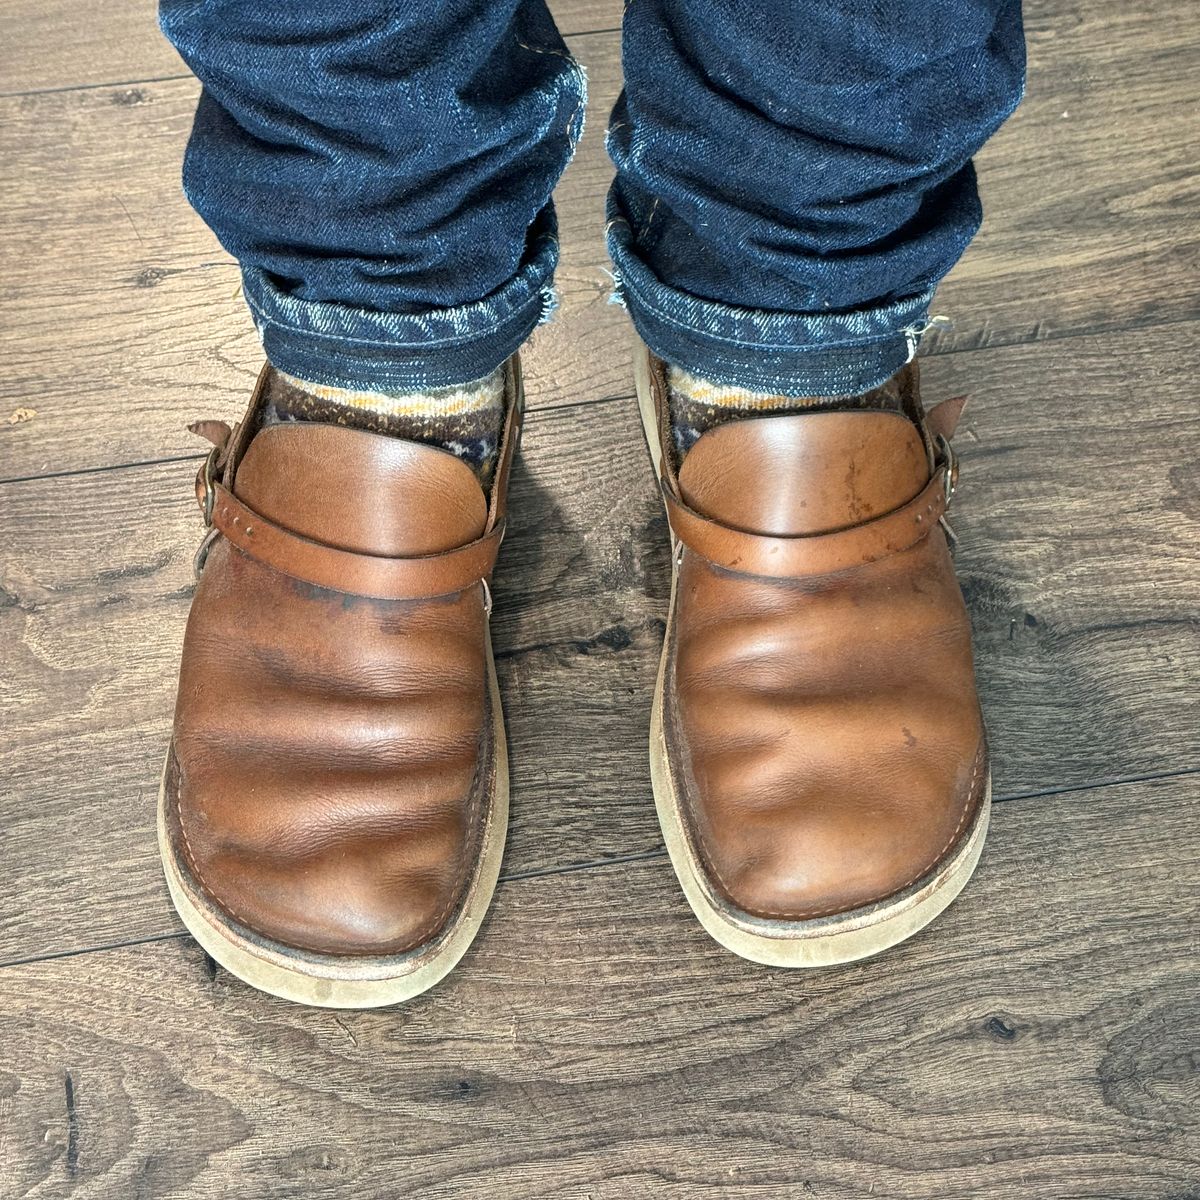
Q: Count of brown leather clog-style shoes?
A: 2